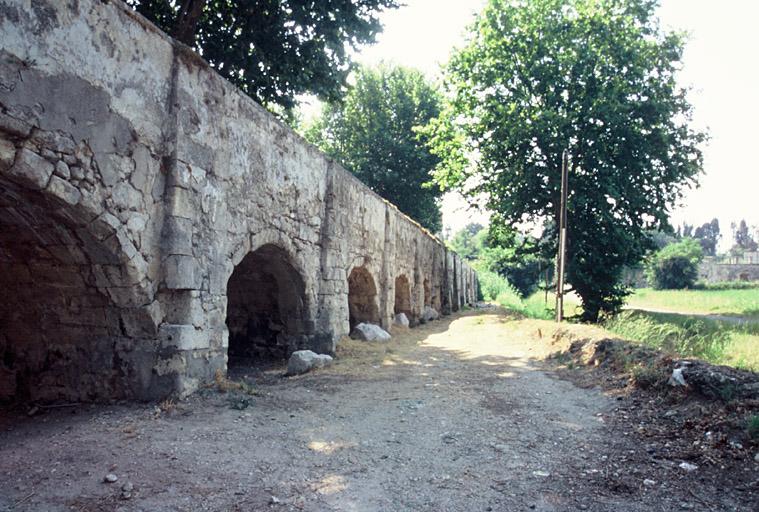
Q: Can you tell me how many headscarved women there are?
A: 0